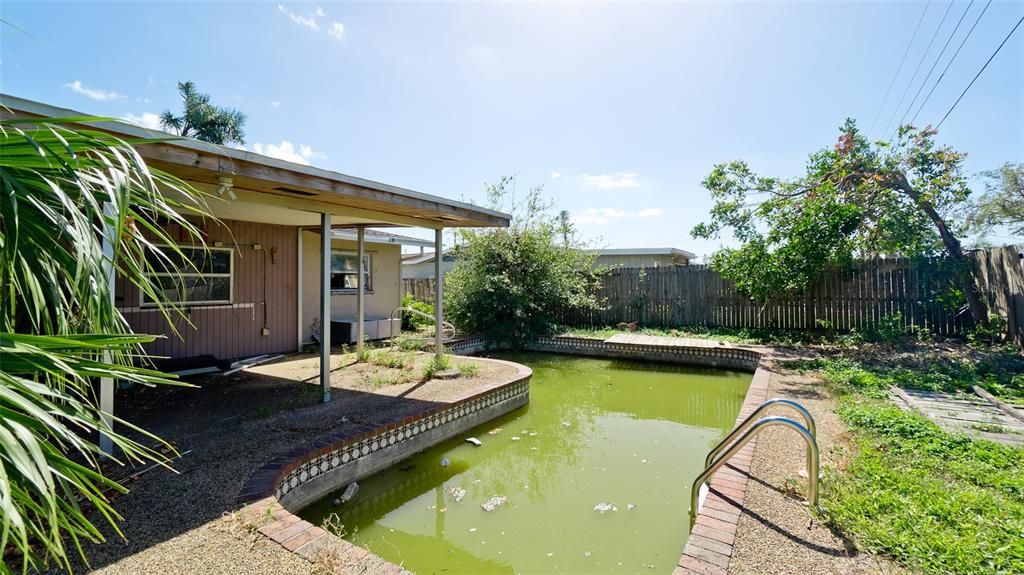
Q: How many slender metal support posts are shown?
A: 4